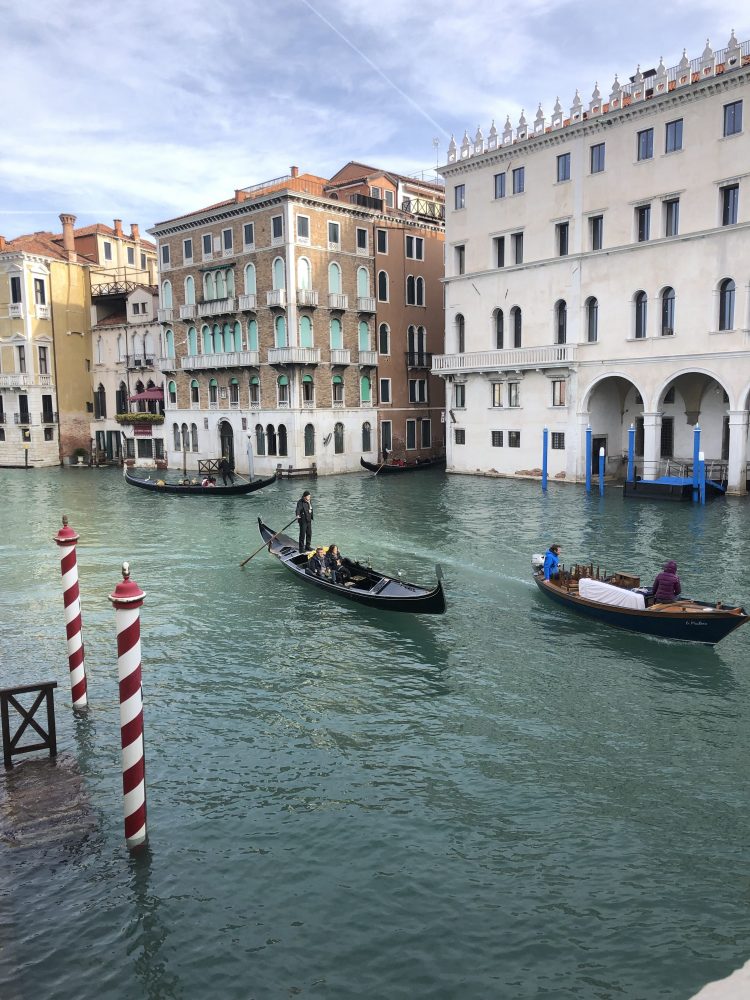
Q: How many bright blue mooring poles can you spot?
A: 6